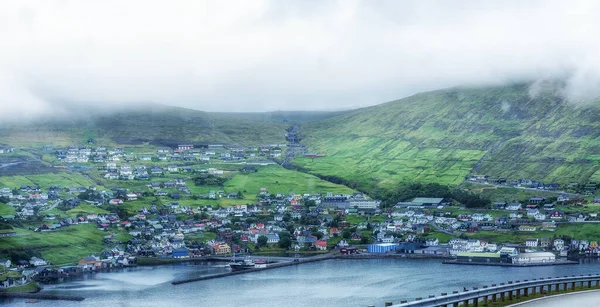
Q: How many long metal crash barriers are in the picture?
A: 1